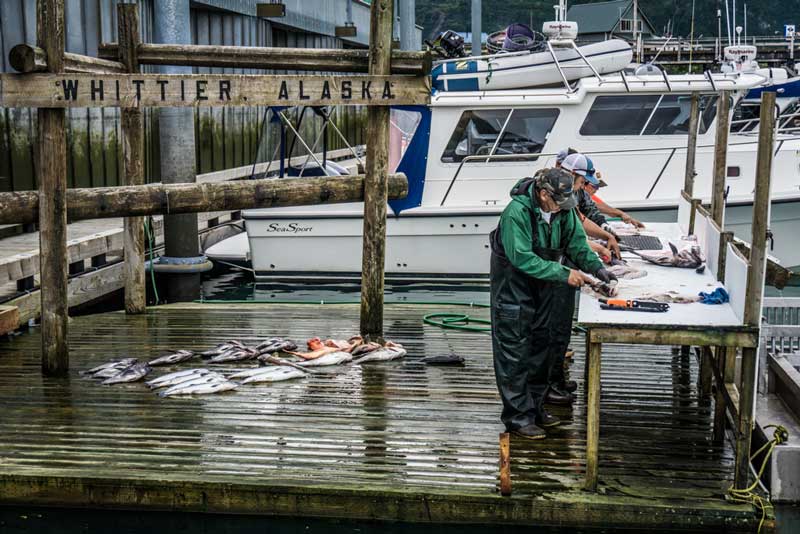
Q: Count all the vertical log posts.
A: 3